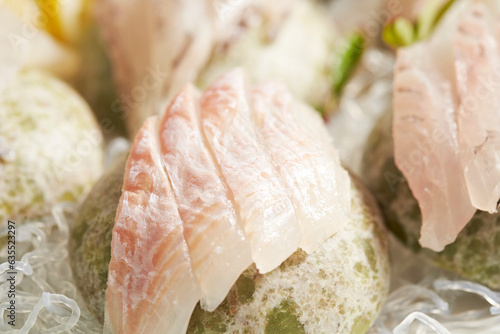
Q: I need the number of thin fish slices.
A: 6